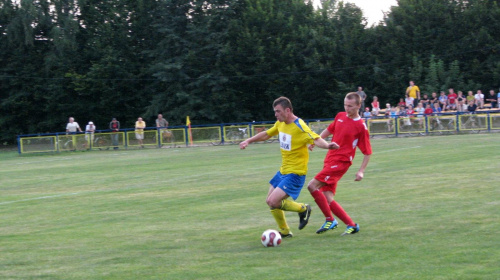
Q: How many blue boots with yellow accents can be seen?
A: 2